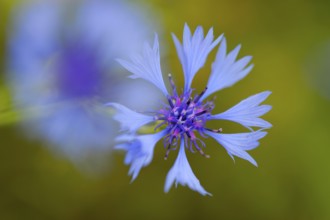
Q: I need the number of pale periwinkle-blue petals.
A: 8